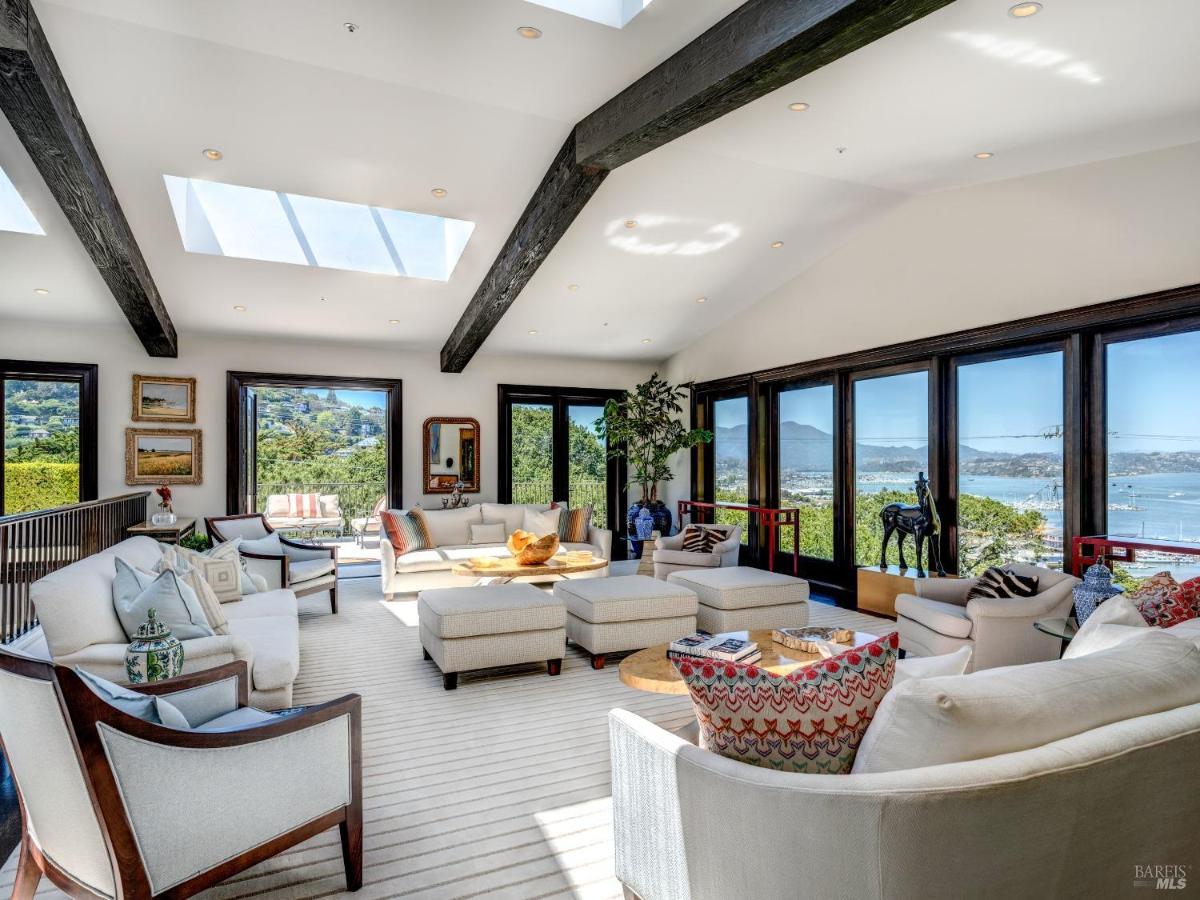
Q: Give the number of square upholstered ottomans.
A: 3